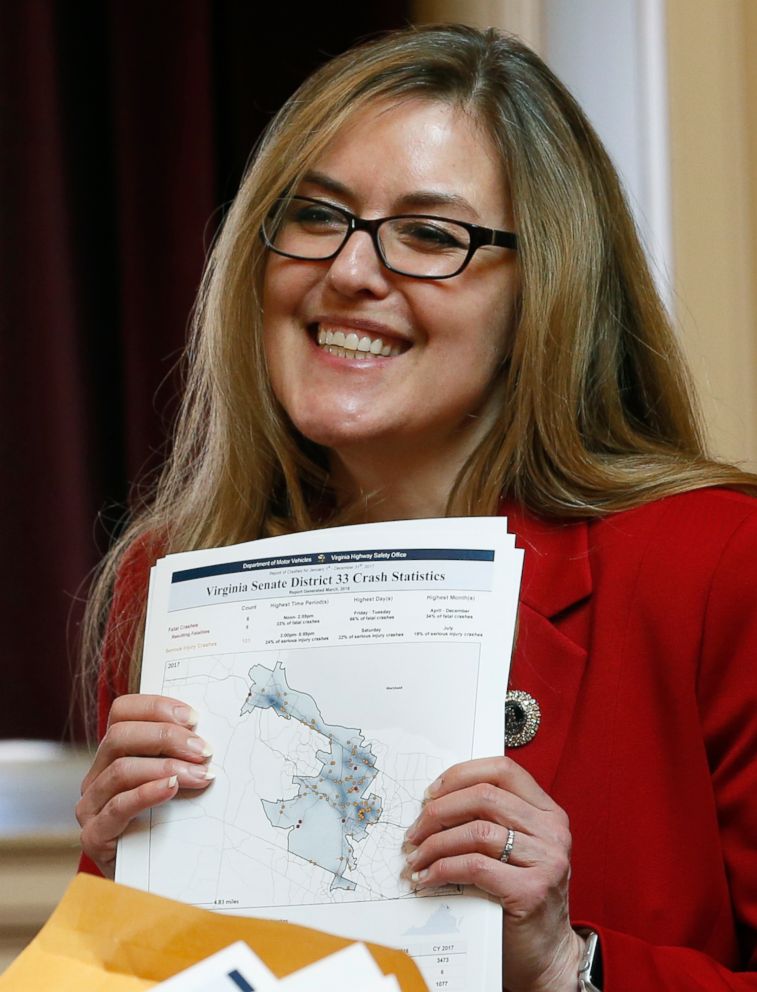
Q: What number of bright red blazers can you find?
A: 1